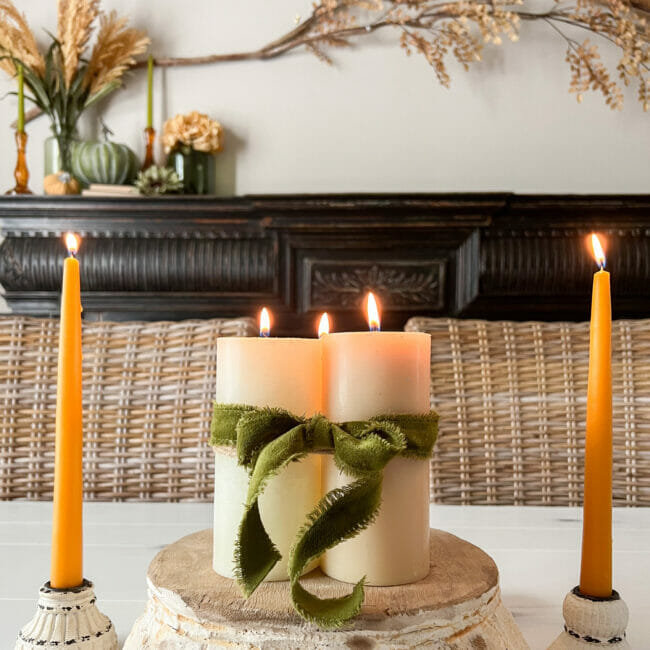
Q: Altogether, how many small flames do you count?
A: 5